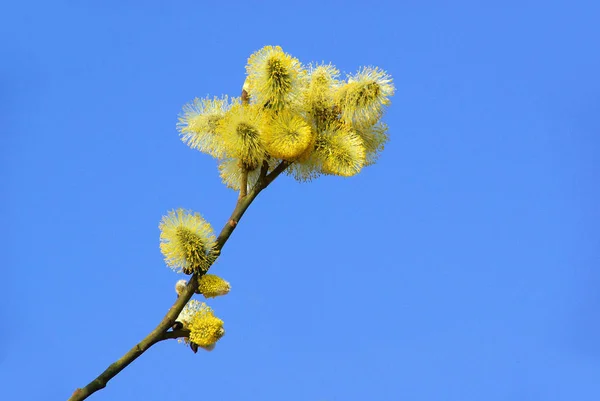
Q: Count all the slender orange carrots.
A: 0